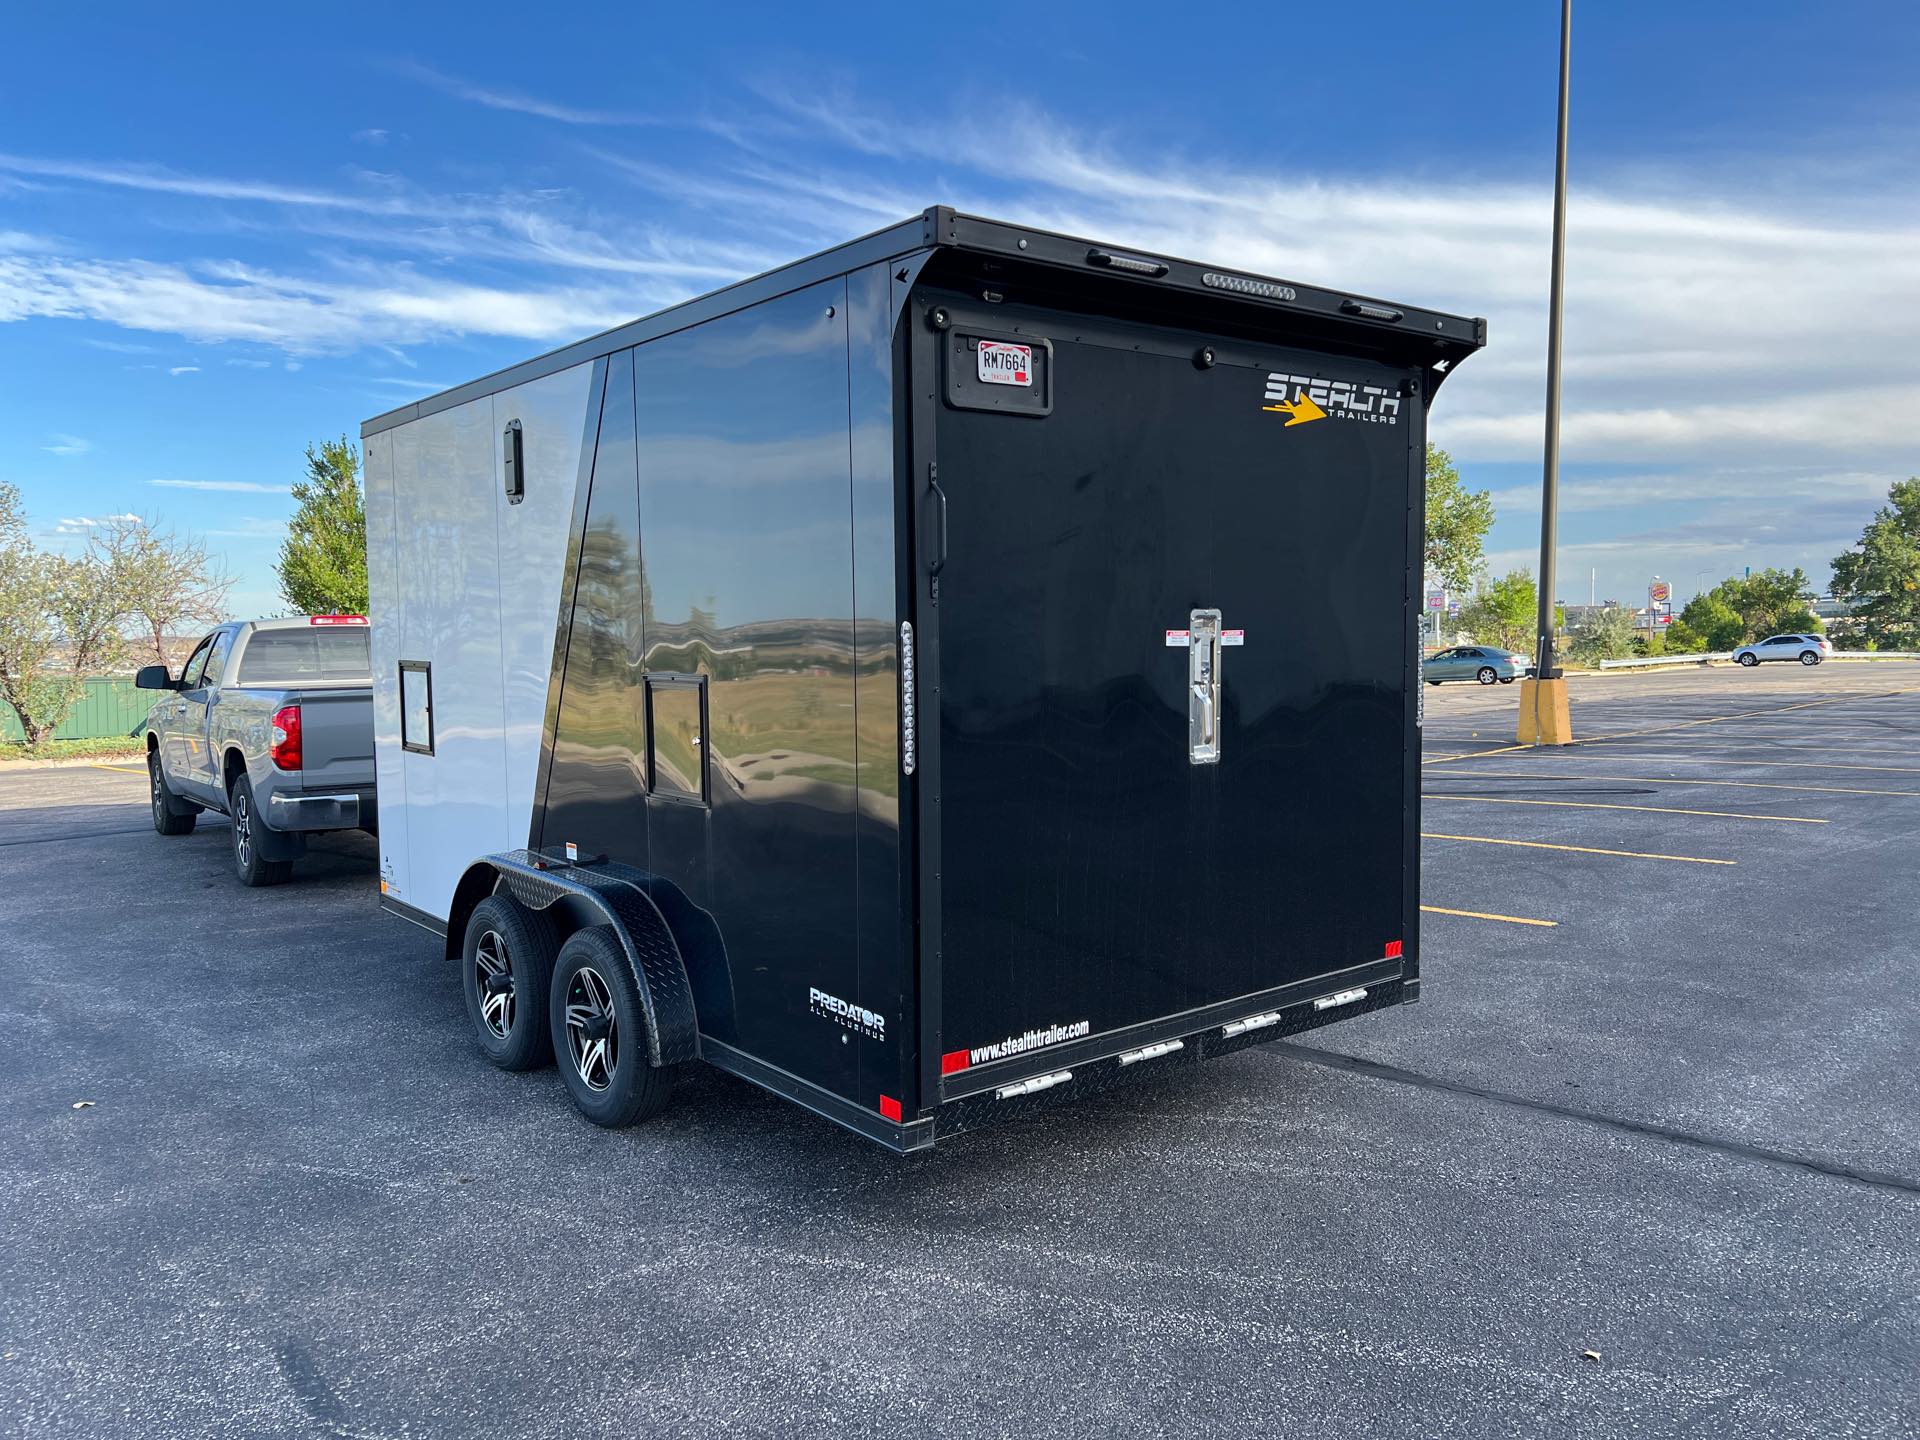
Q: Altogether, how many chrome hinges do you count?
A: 4